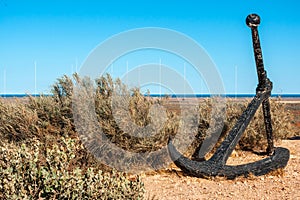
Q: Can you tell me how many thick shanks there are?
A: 1